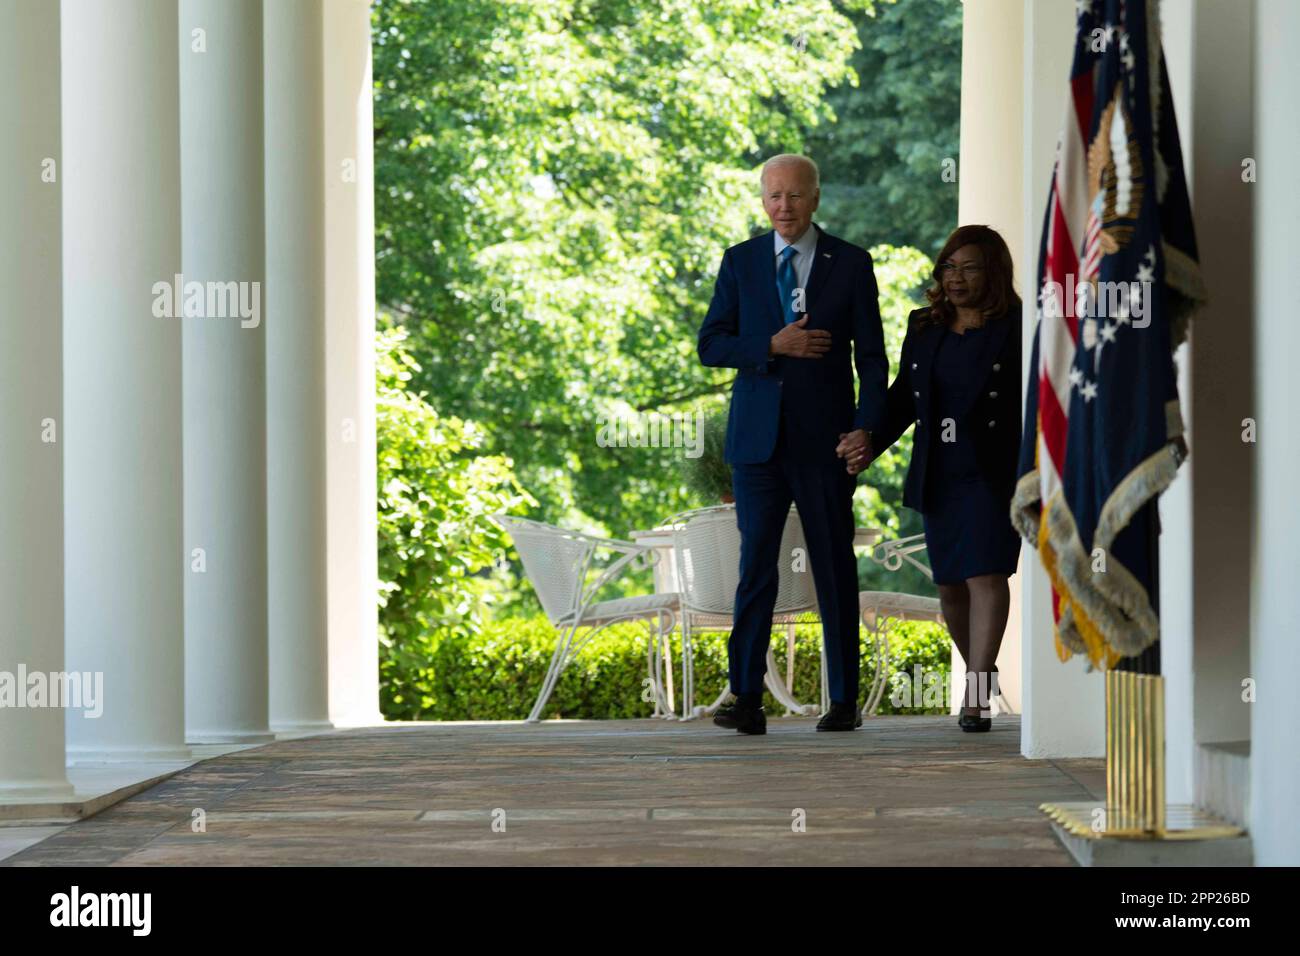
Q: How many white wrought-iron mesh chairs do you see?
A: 3